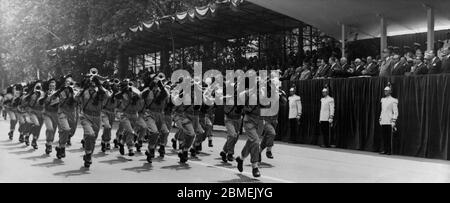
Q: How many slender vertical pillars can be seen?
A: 3